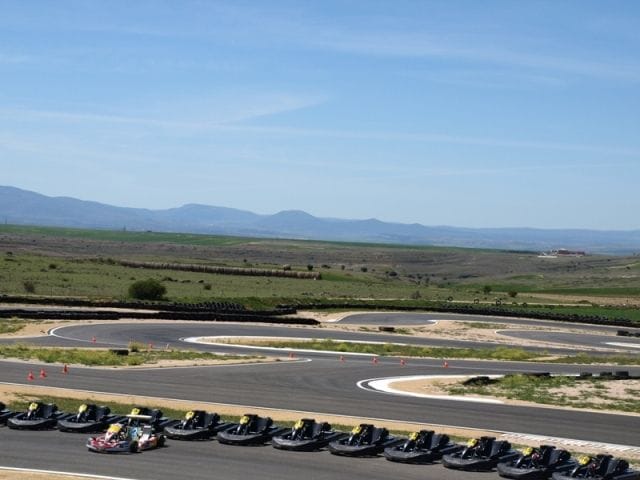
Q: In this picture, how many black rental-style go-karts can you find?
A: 12